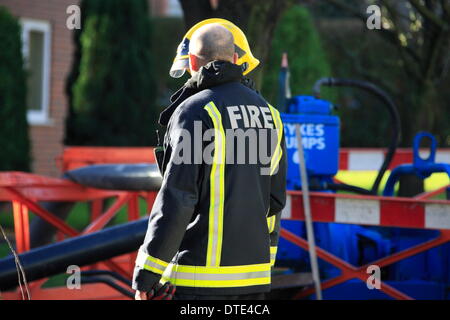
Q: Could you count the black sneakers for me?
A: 0